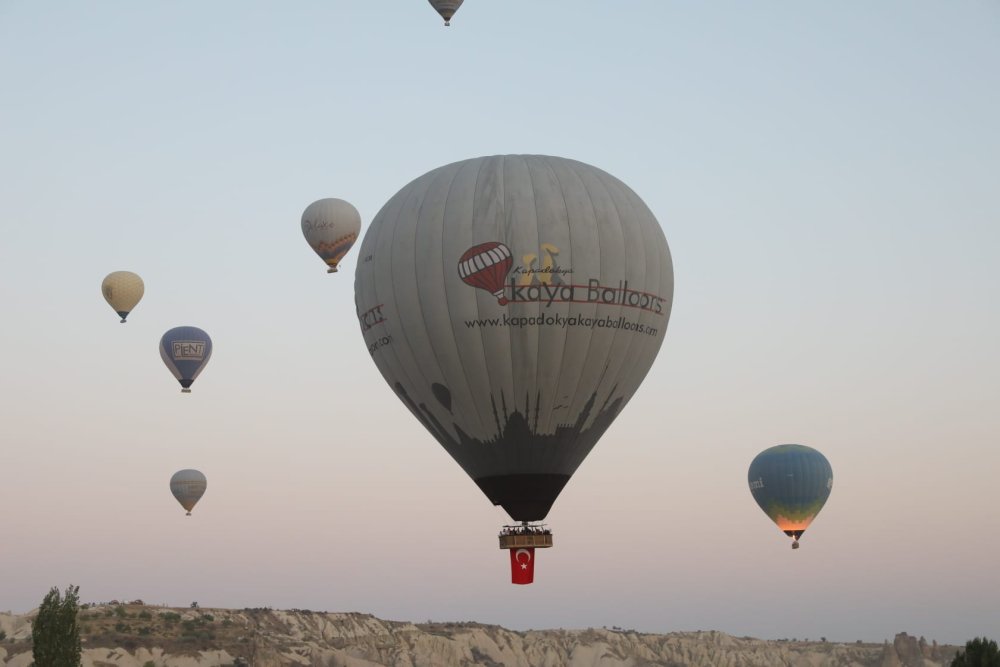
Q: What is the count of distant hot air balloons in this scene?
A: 6